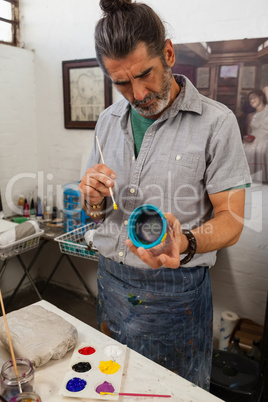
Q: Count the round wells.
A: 6